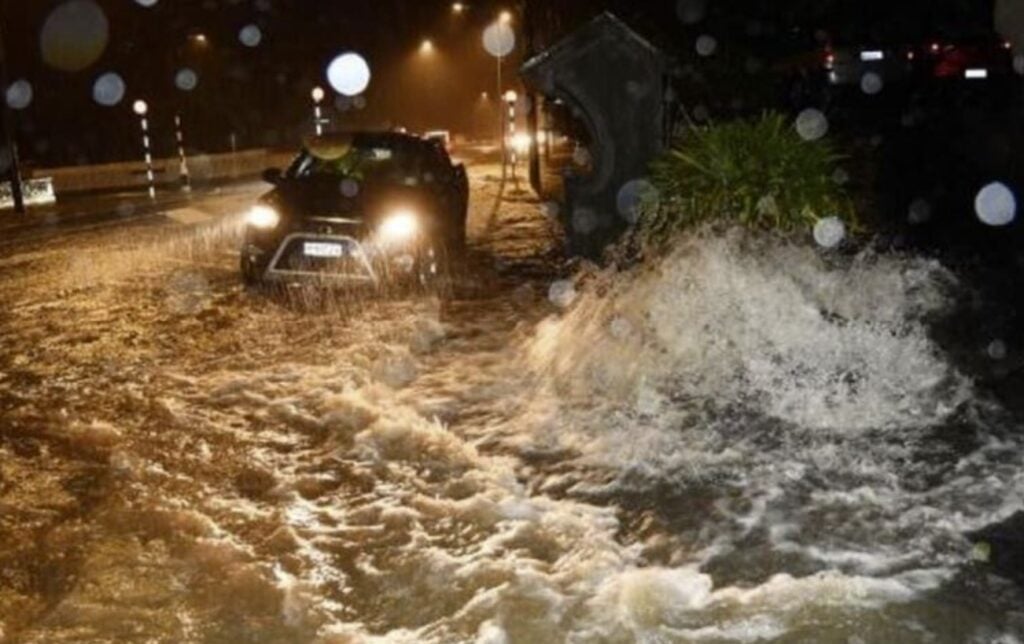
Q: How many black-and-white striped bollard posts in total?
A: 4